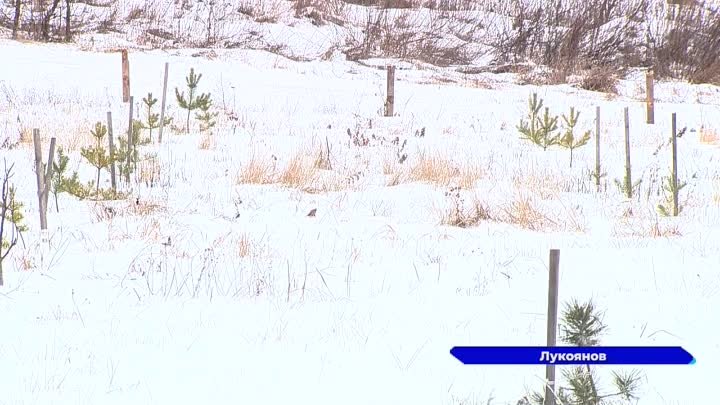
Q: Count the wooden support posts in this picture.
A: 12